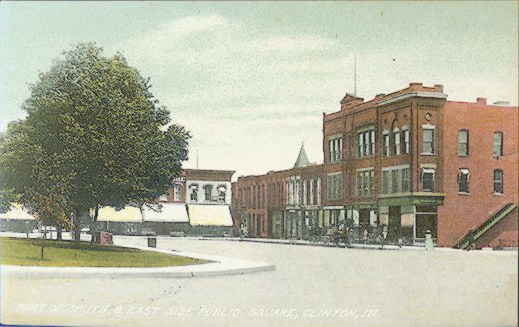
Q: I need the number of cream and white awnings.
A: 4